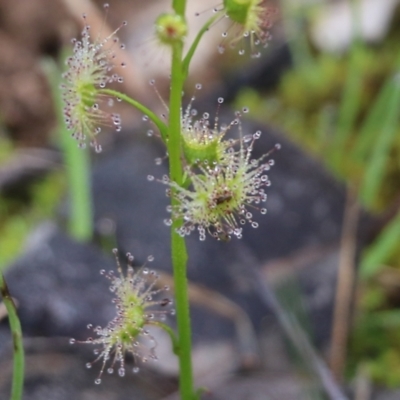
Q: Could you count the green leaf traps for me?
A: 6